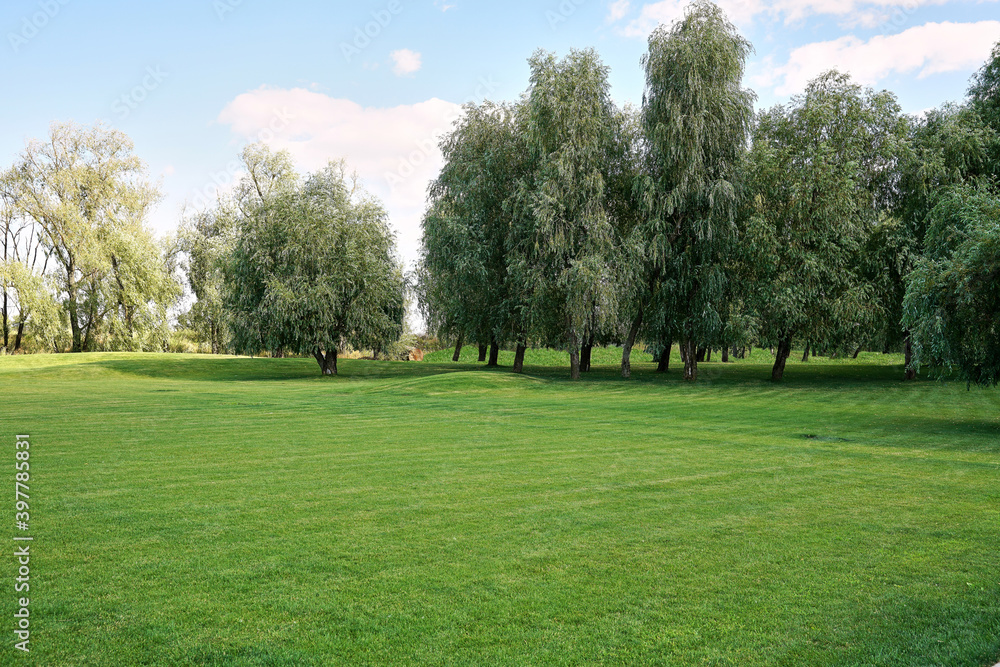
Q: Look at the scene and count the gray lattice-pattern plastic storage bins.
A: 0